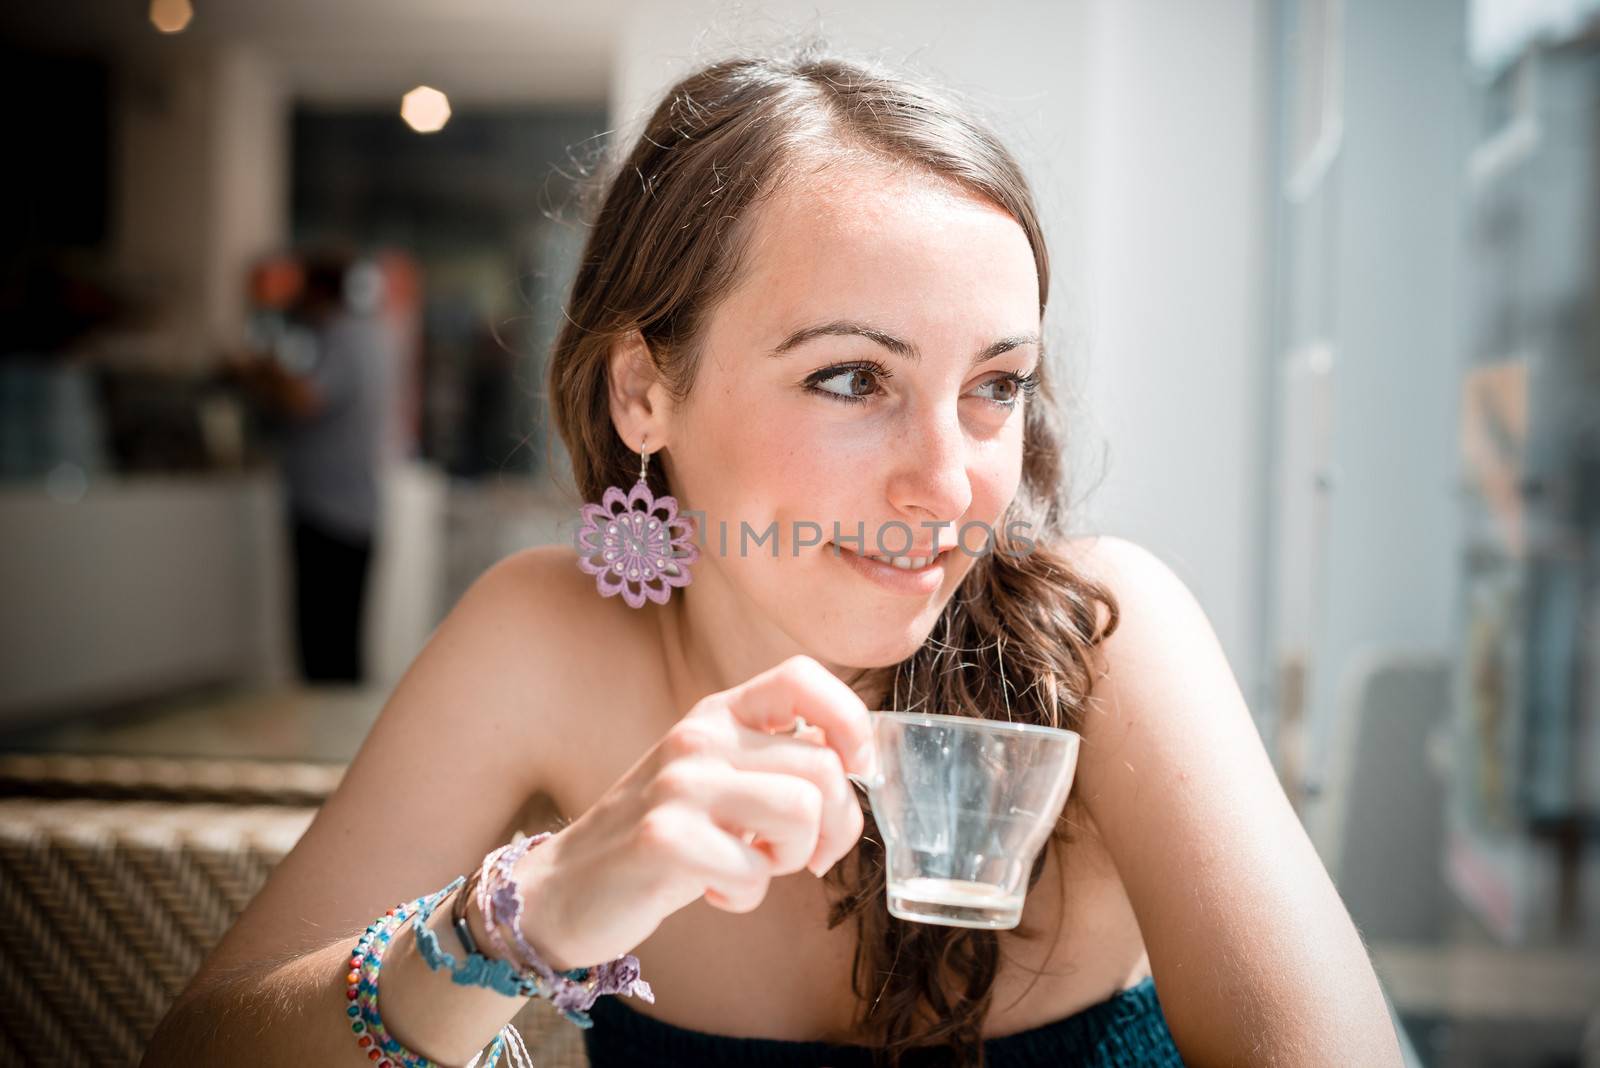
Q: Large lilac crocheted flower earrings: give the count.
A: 1